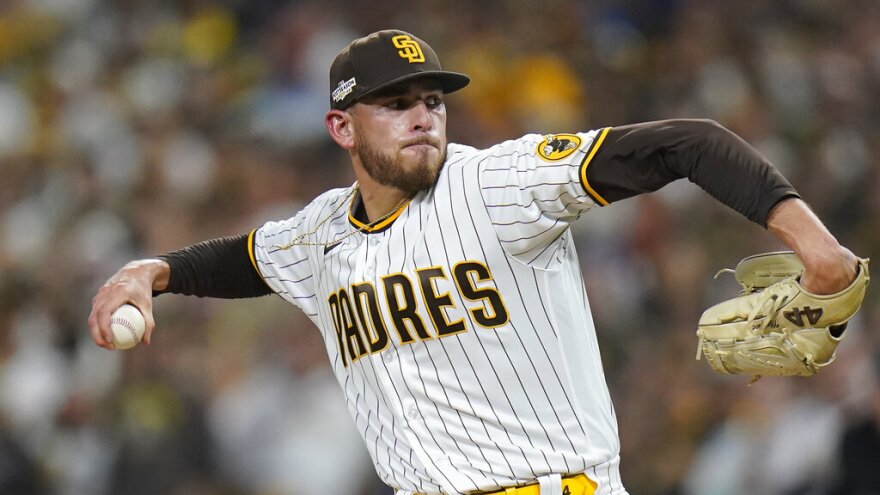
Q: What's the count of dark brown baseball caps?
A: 1